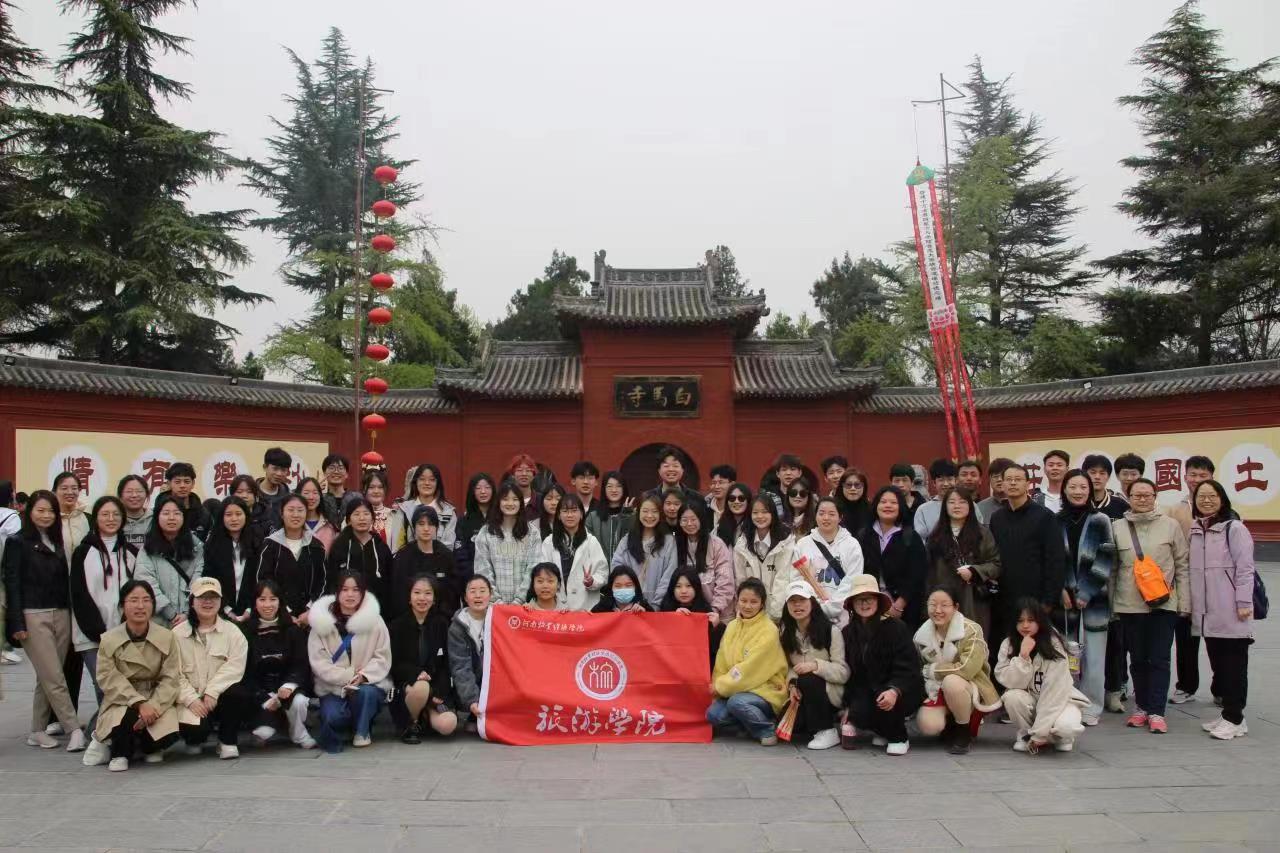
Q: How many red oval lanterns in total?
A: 9